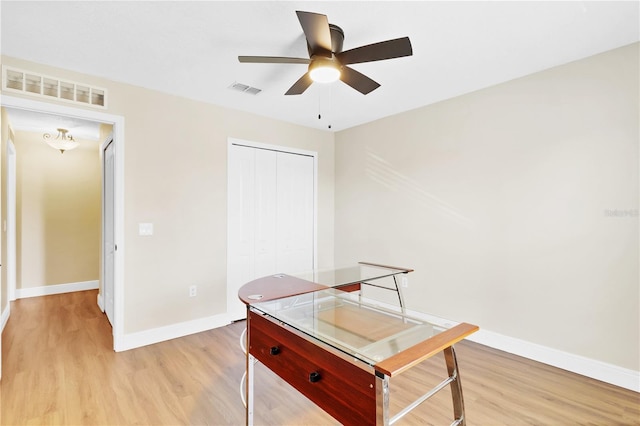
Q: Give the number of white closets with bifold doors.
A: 1